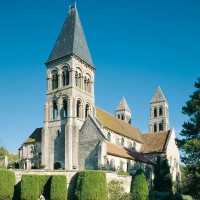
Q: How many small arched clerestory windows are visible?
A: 3